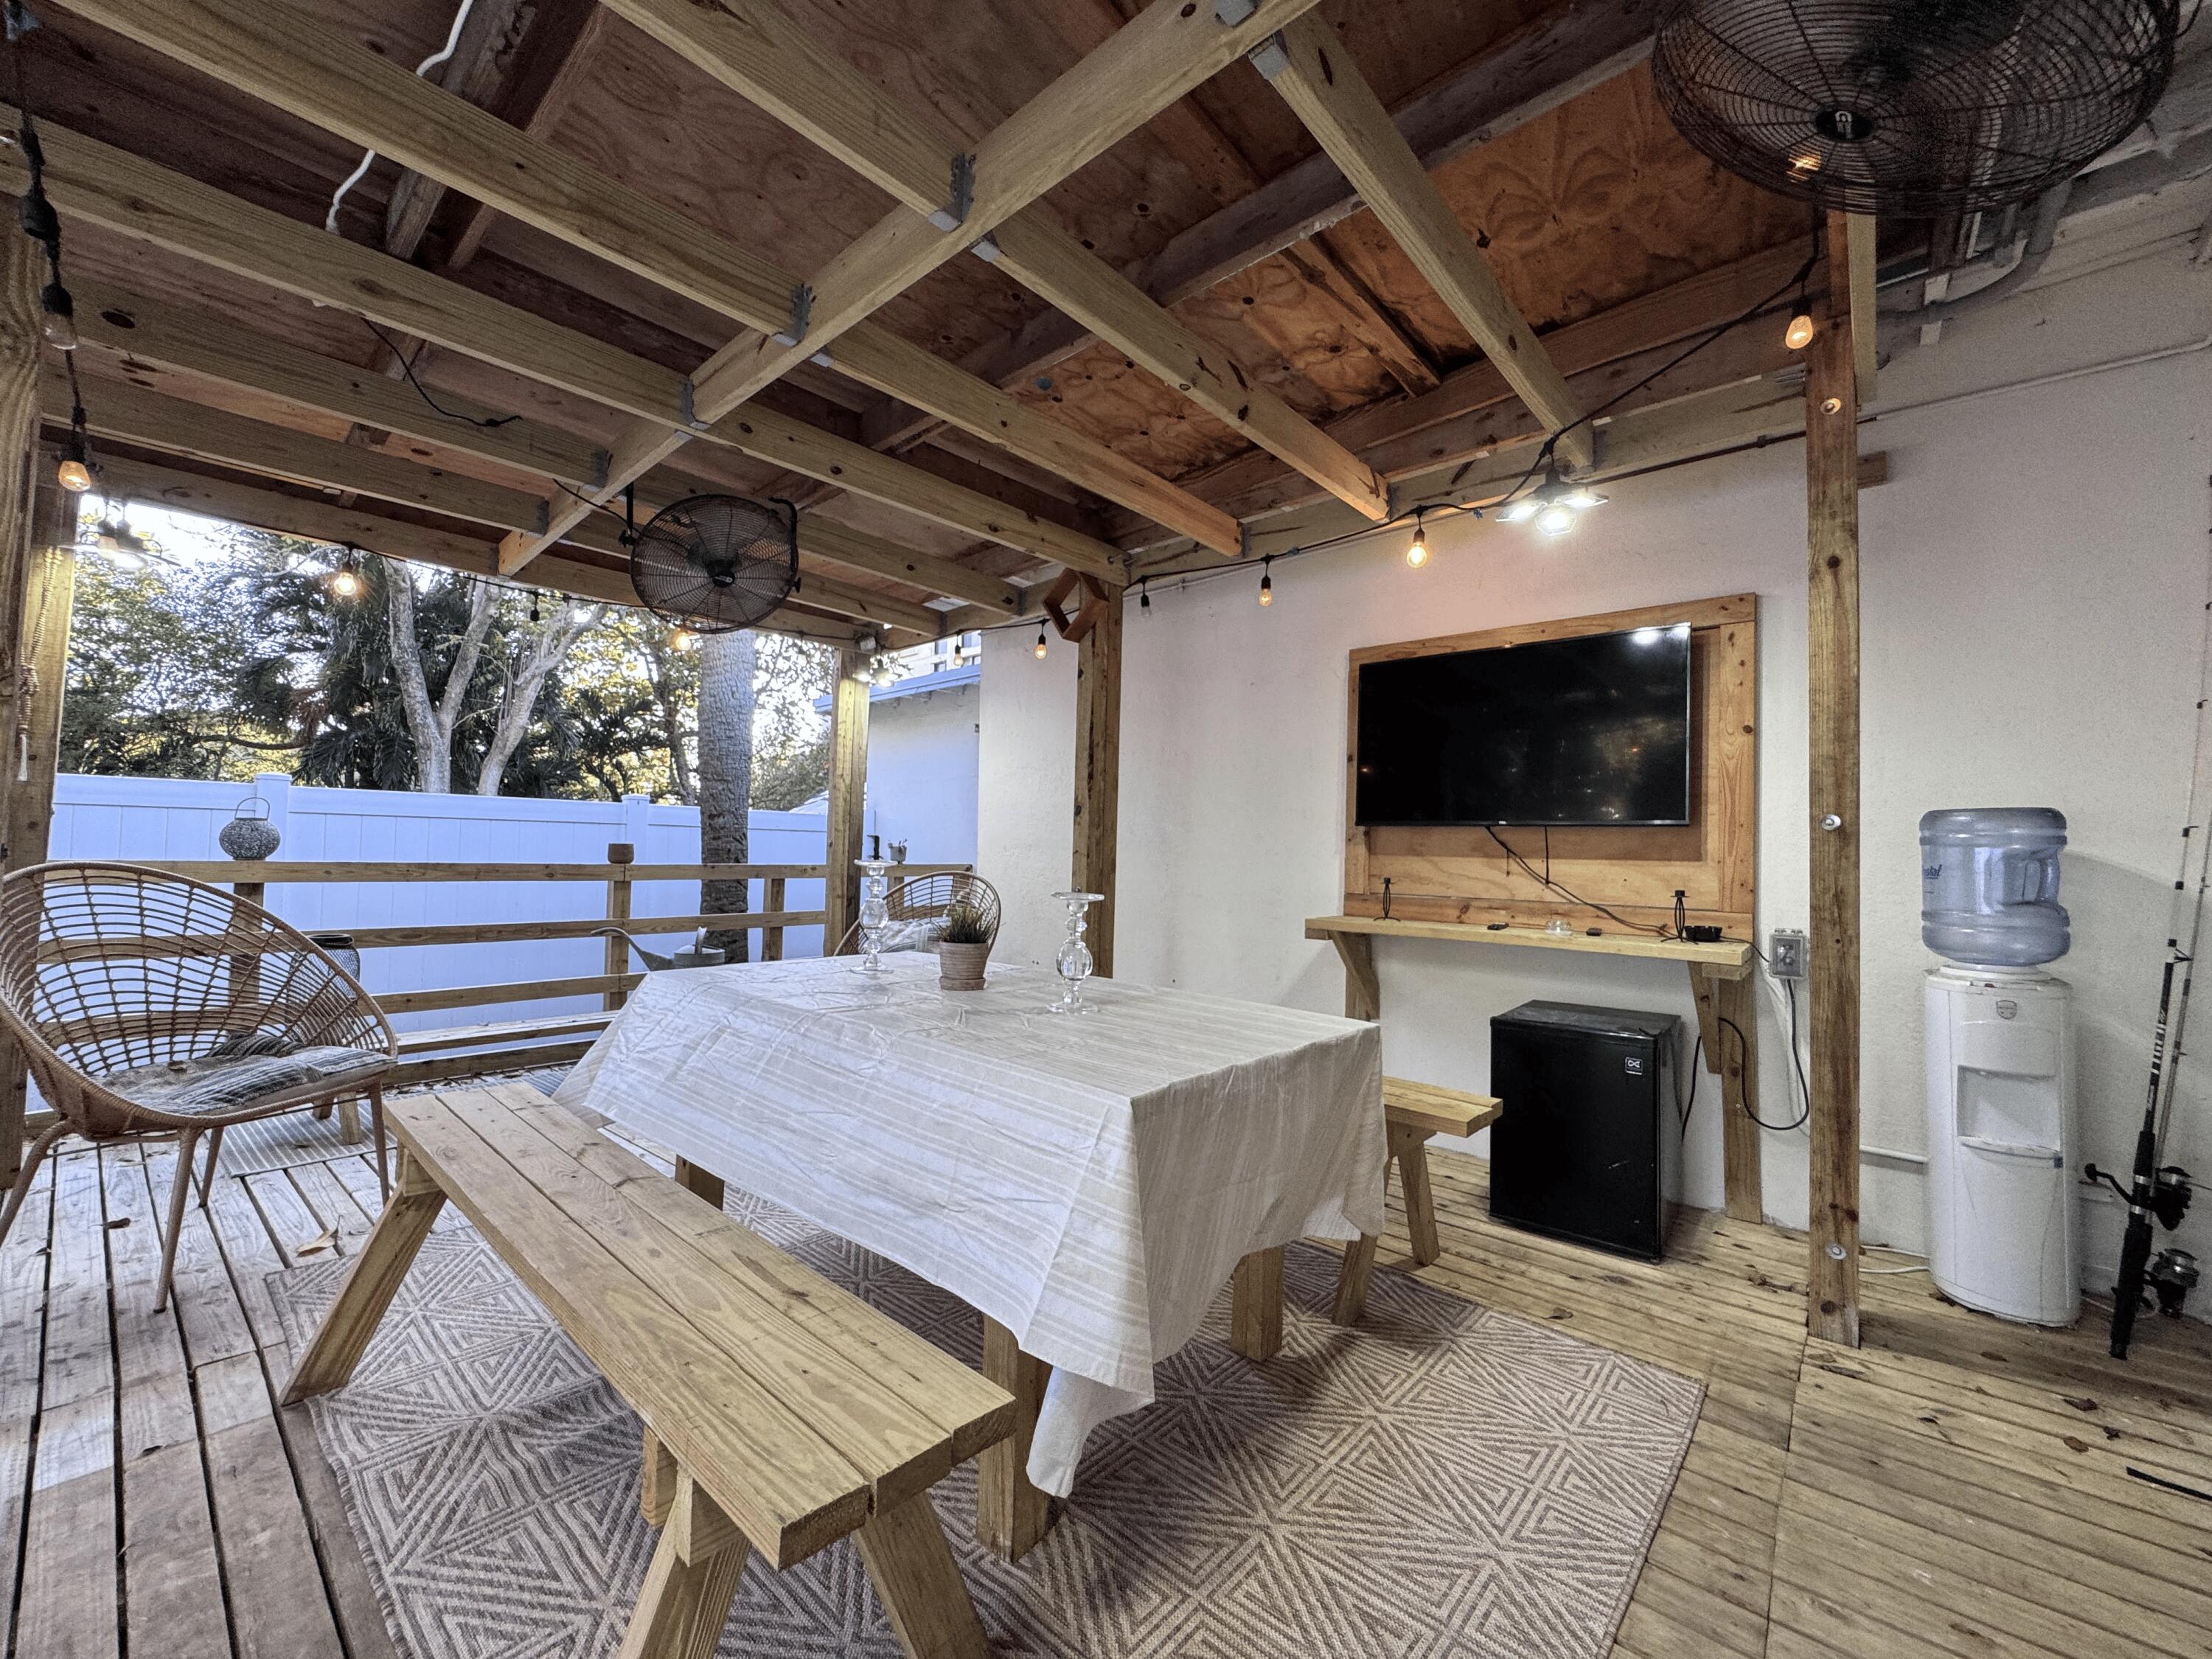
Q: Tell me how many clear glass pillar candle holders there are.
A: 2